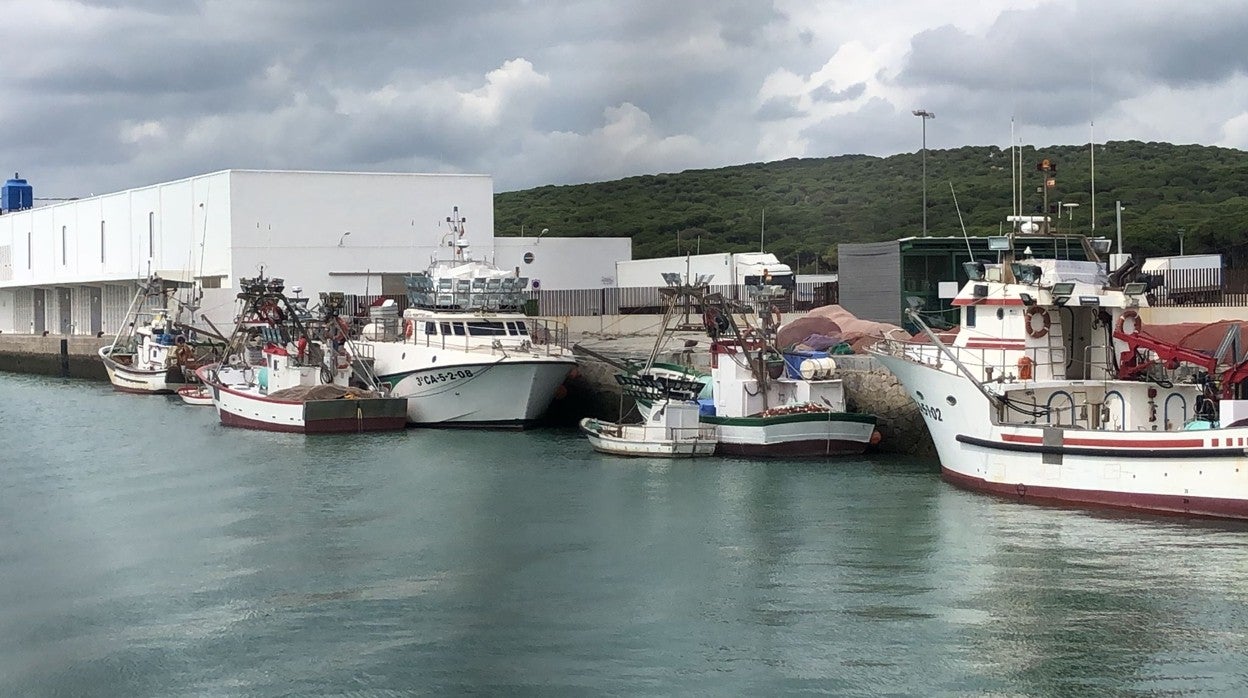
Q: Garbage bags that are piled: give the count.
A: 0